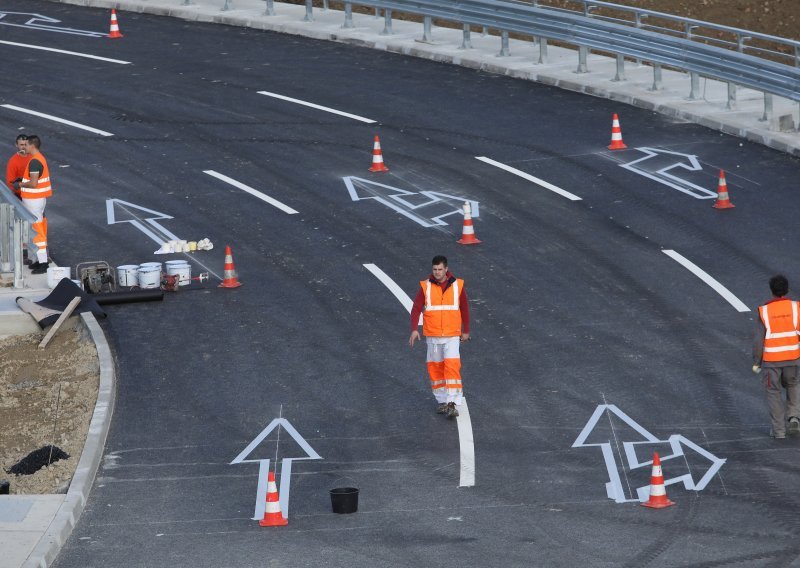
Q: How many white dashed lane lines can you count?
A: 8